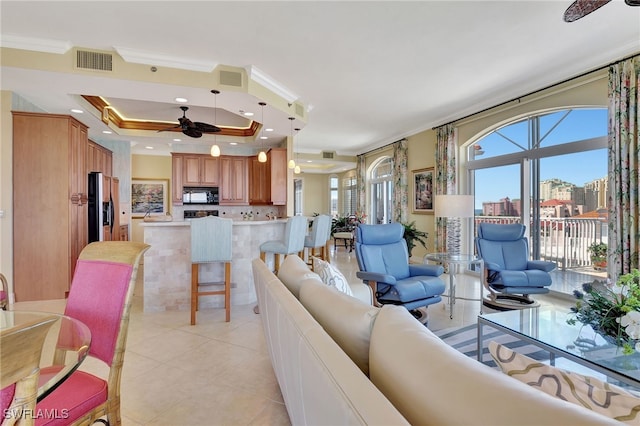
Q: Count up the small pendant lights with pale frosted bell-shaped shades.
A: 4